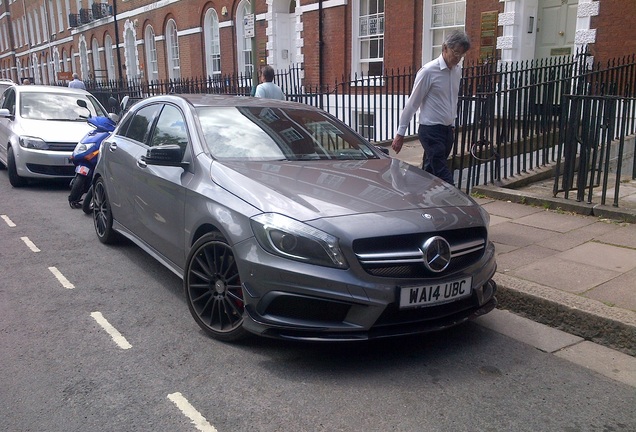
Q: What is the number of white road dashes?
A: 5